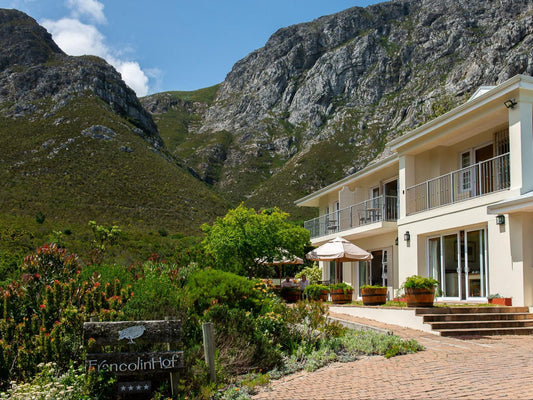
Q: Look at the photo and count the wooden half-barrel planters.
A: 5